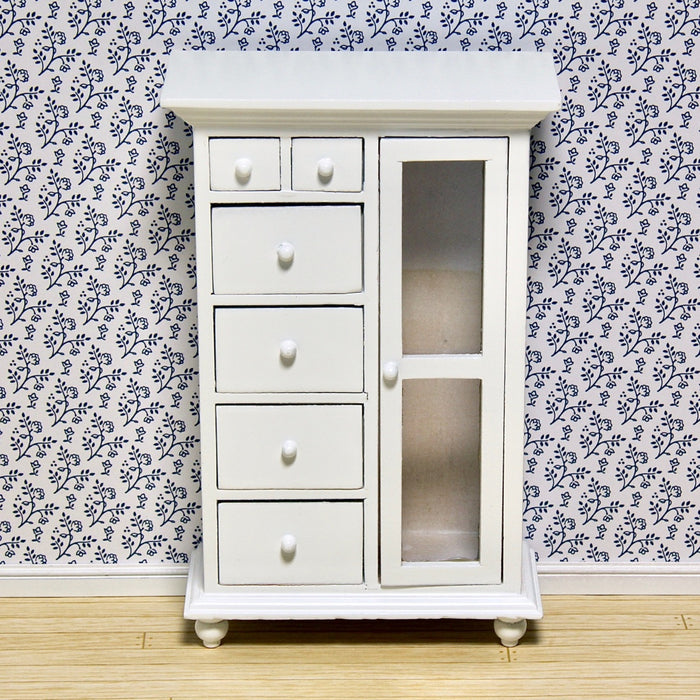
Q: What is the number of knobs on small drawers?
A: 2